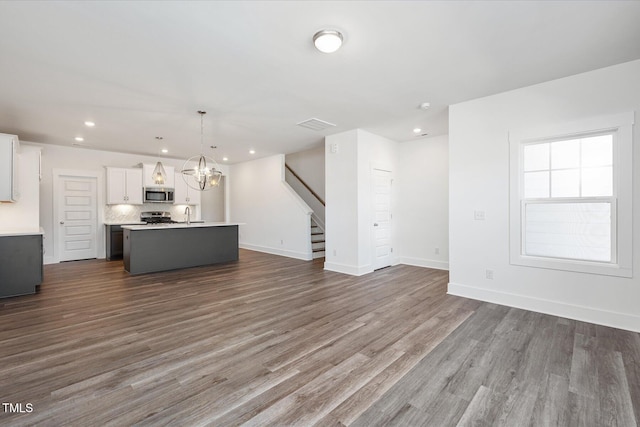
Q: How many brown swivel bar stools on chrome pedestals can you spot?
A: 0